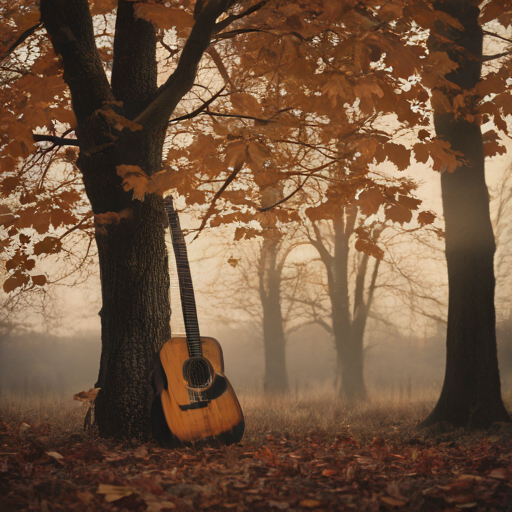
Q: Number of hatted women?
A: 0